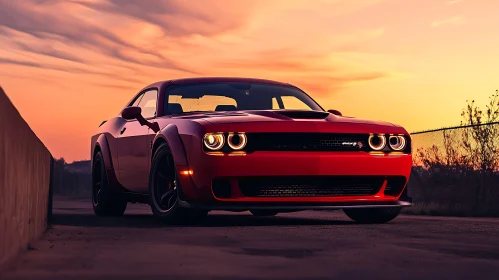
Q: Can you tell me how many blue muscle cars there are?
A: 0